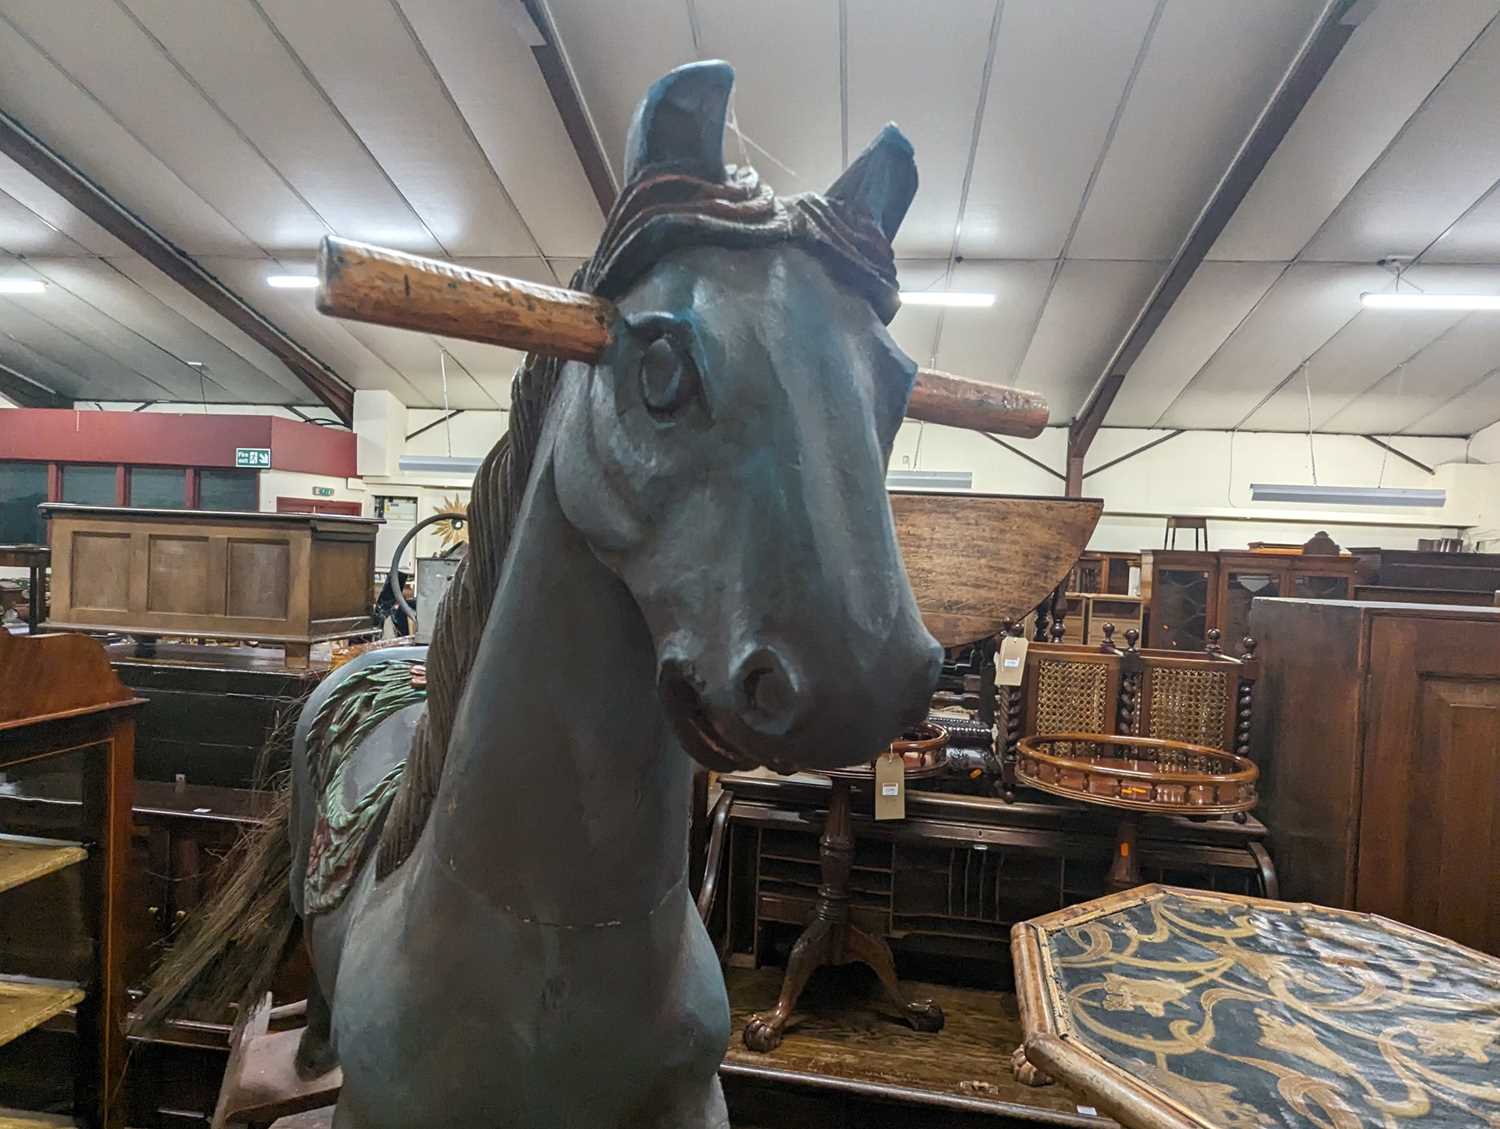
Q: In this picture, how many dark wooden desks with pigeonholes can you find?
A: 1